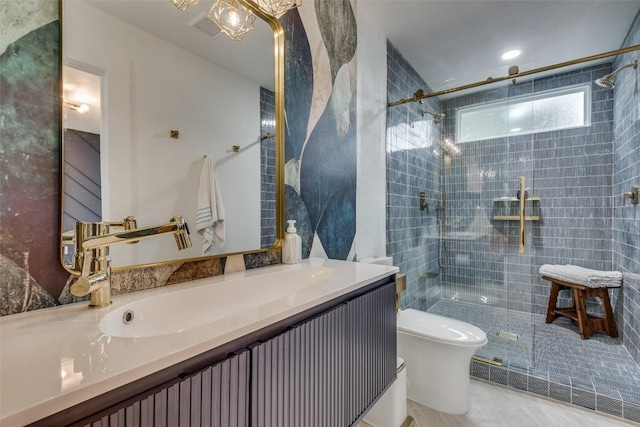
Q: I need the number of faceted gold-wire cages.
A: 3